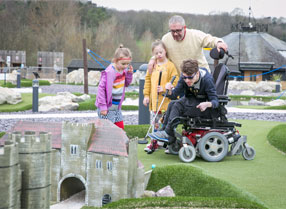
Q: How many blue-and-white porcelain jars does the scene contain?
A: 0